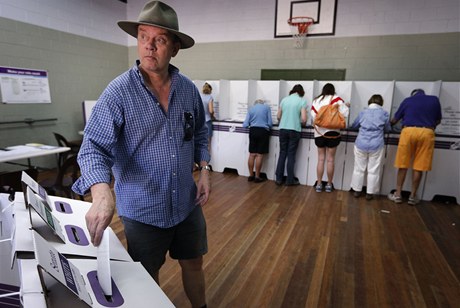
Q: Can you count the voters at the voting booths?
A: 6